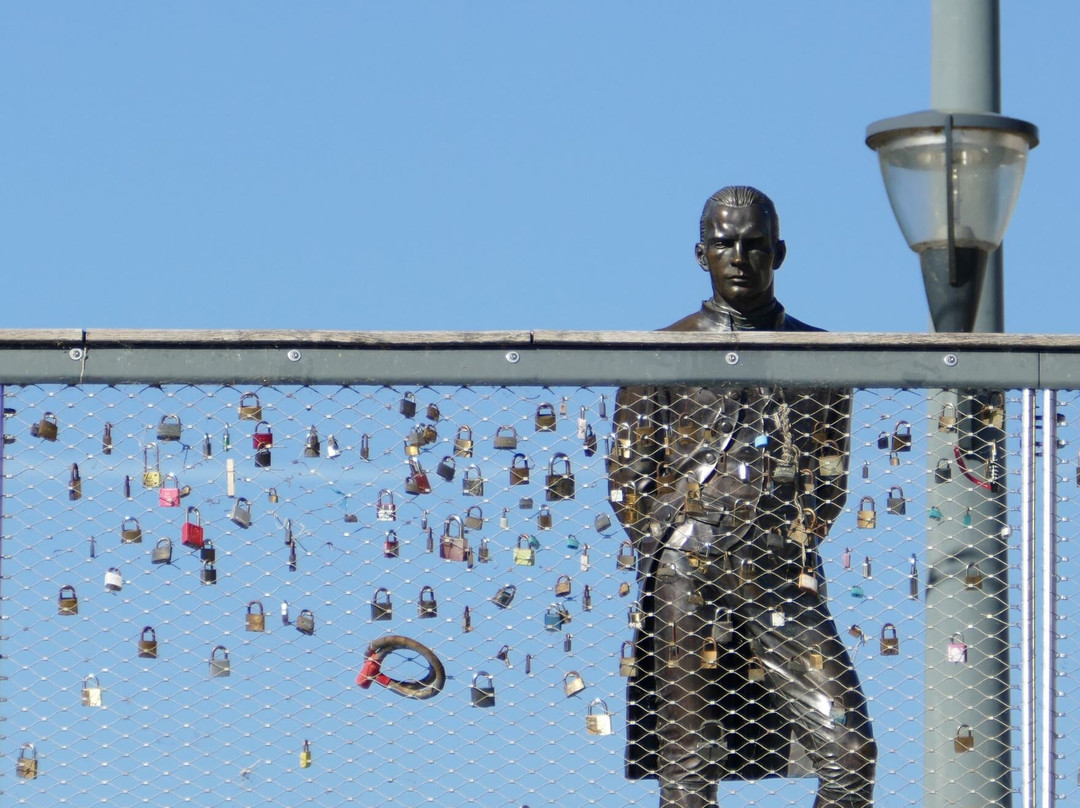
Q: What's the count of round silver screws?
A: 5